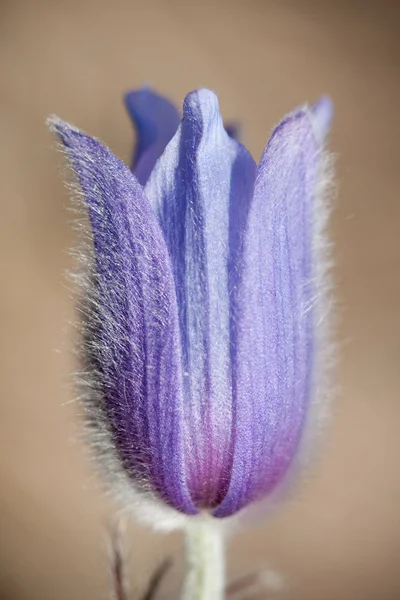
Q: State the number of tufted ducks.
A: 0